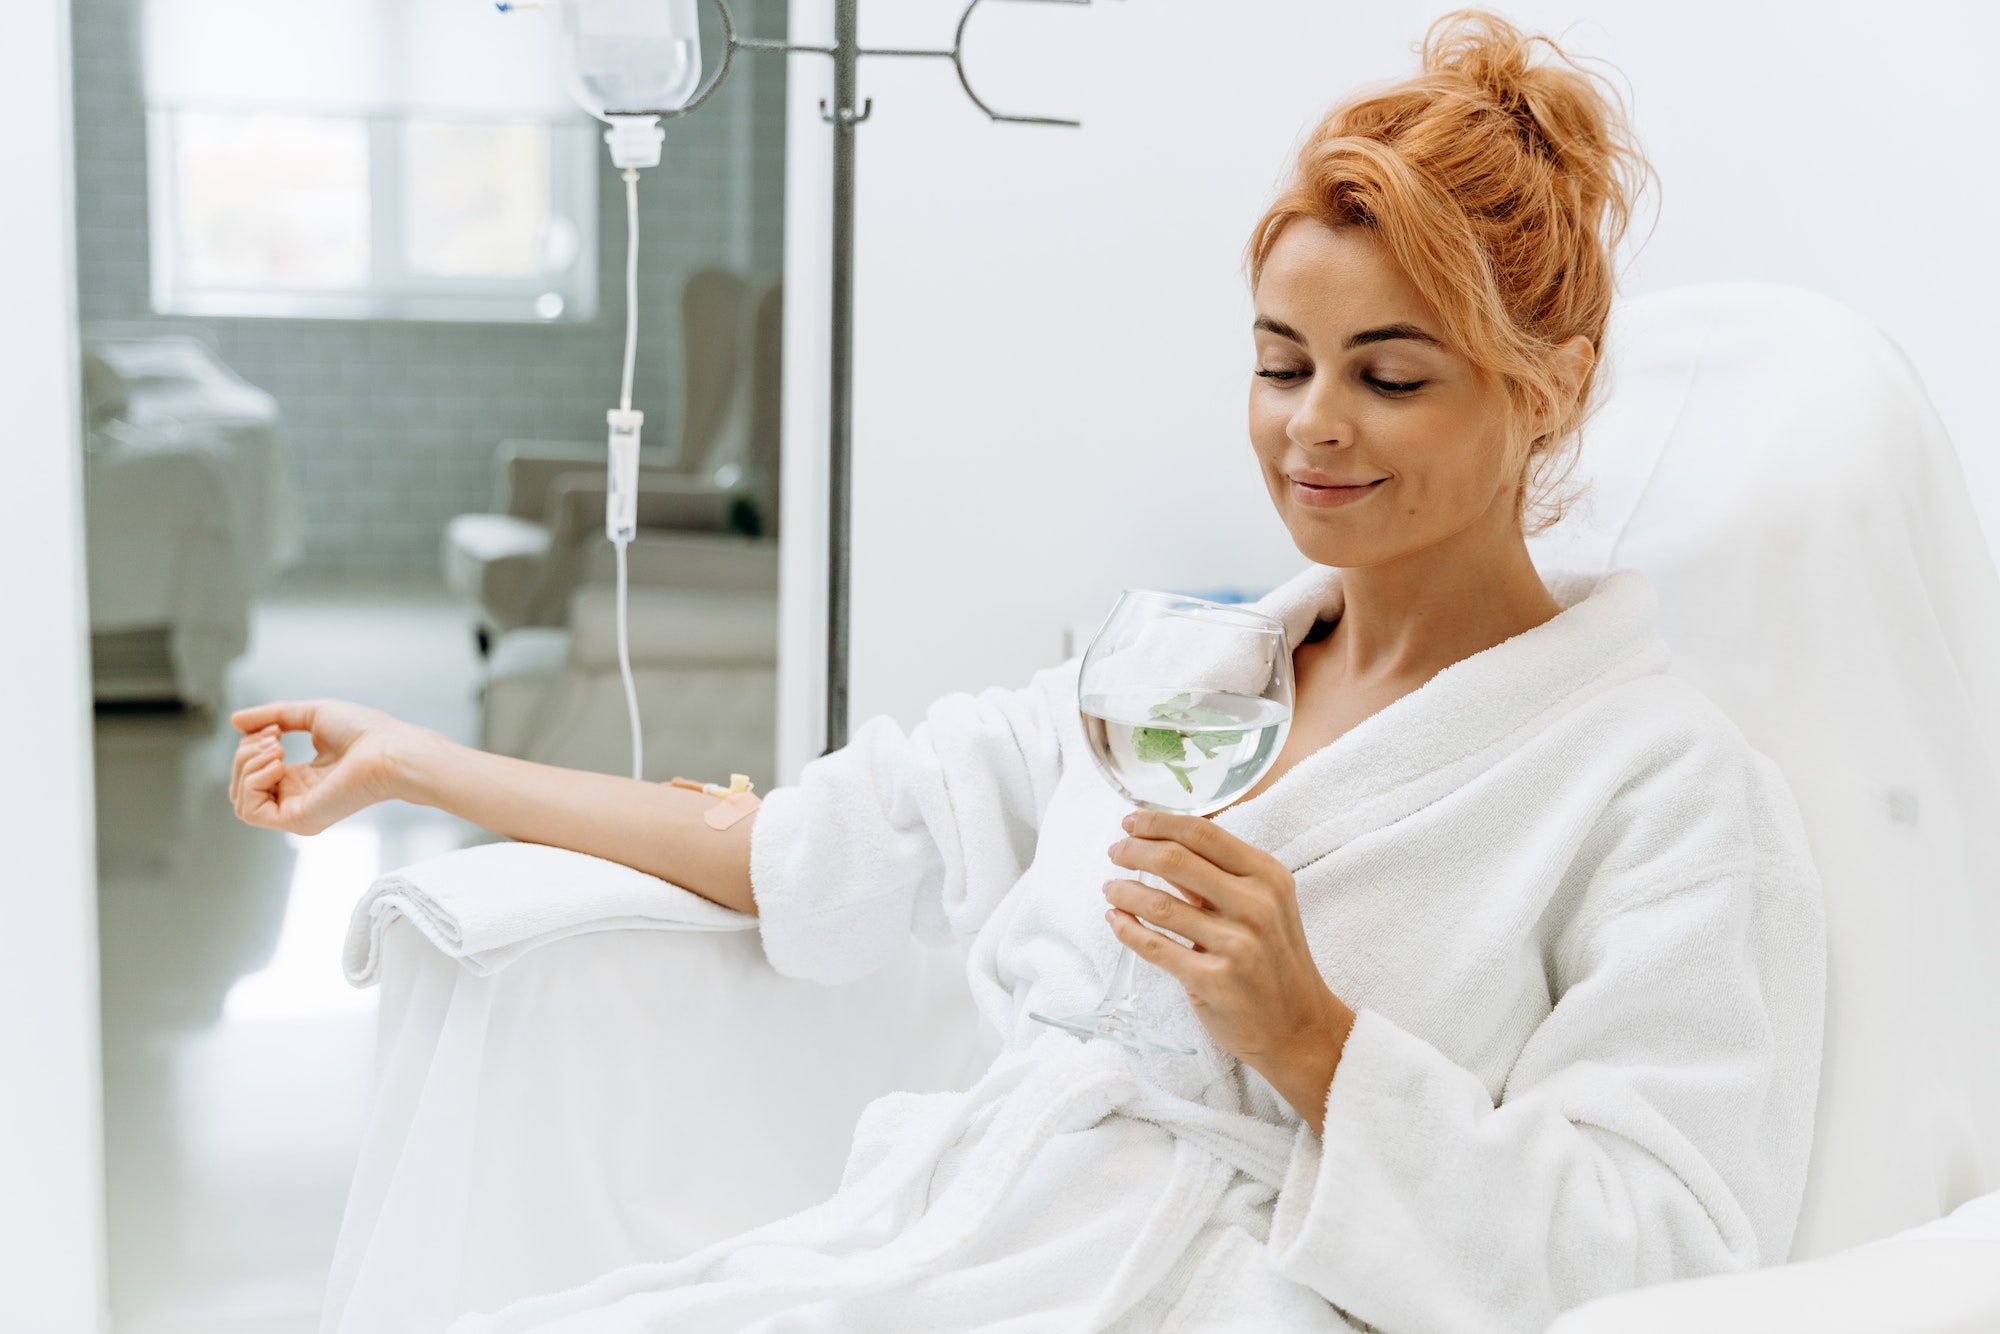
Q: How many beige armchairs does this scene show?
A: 2